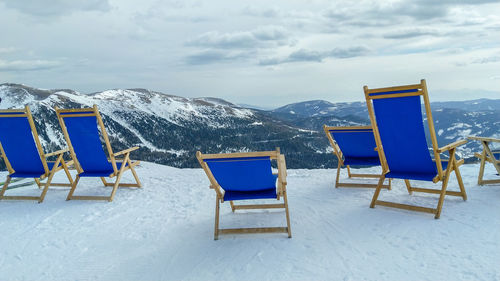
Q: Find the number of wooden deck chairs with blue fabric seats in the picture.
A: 6